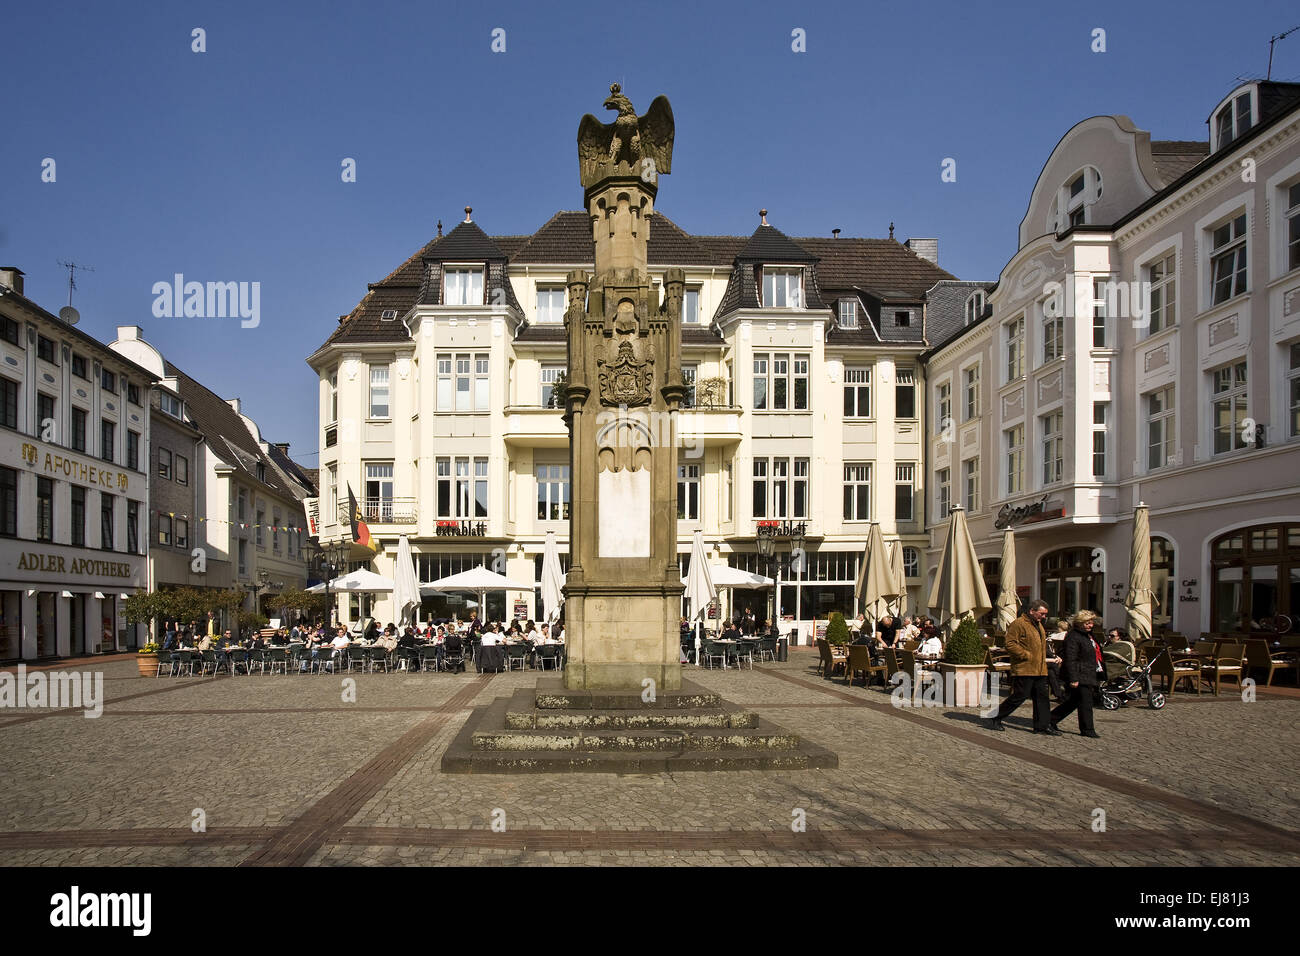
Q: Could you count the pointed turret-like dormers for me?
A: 2